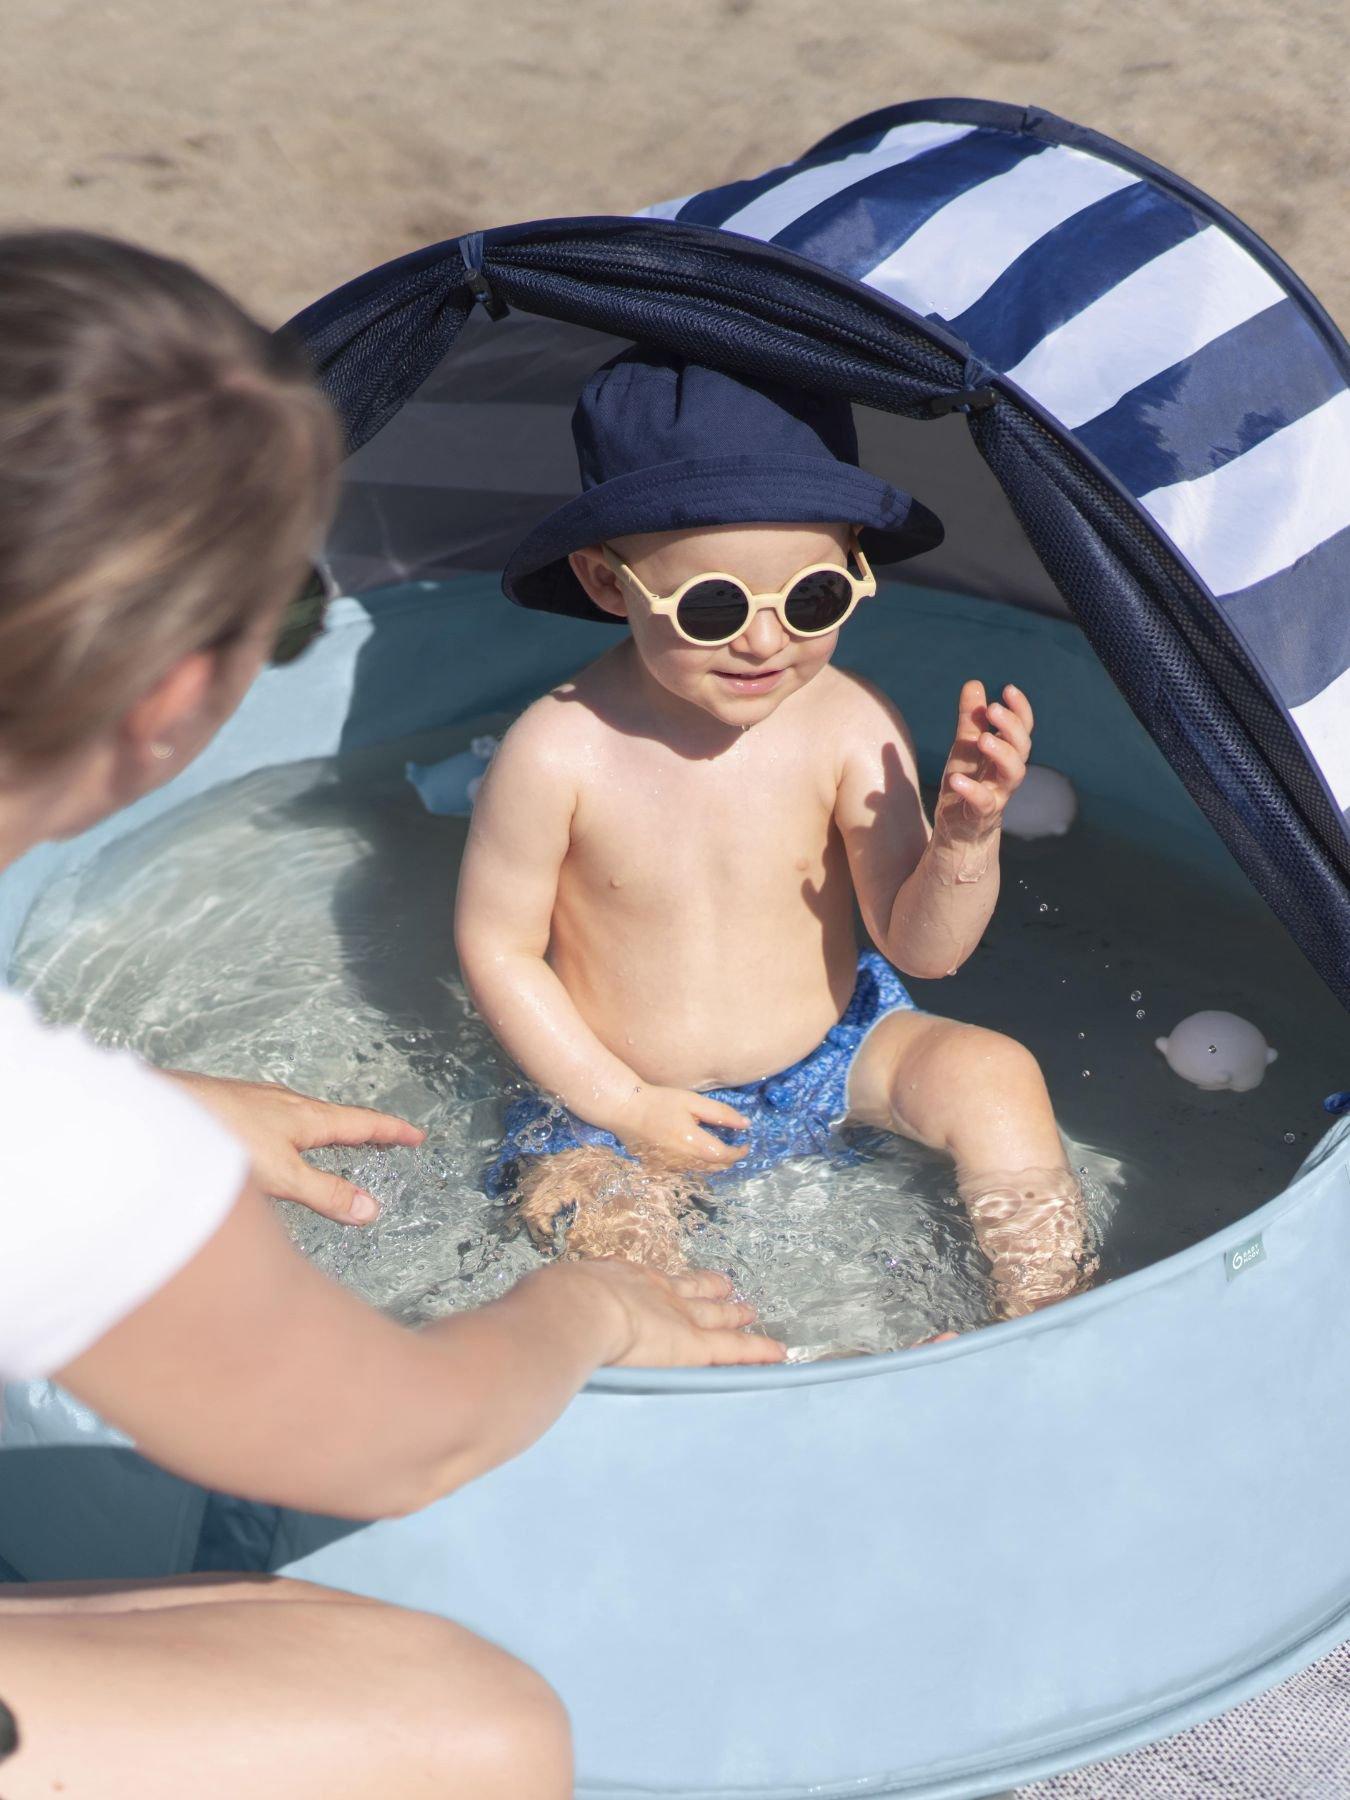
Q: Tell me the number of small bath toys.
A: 3